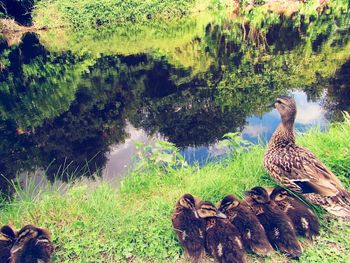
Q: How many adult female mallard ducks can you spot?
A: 1